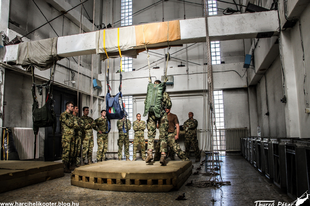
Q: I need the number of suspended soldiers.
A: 1